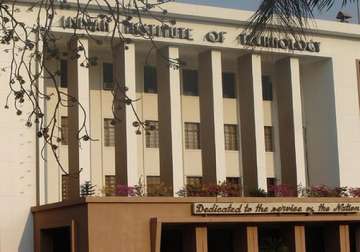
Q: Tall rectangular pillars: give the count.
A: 6